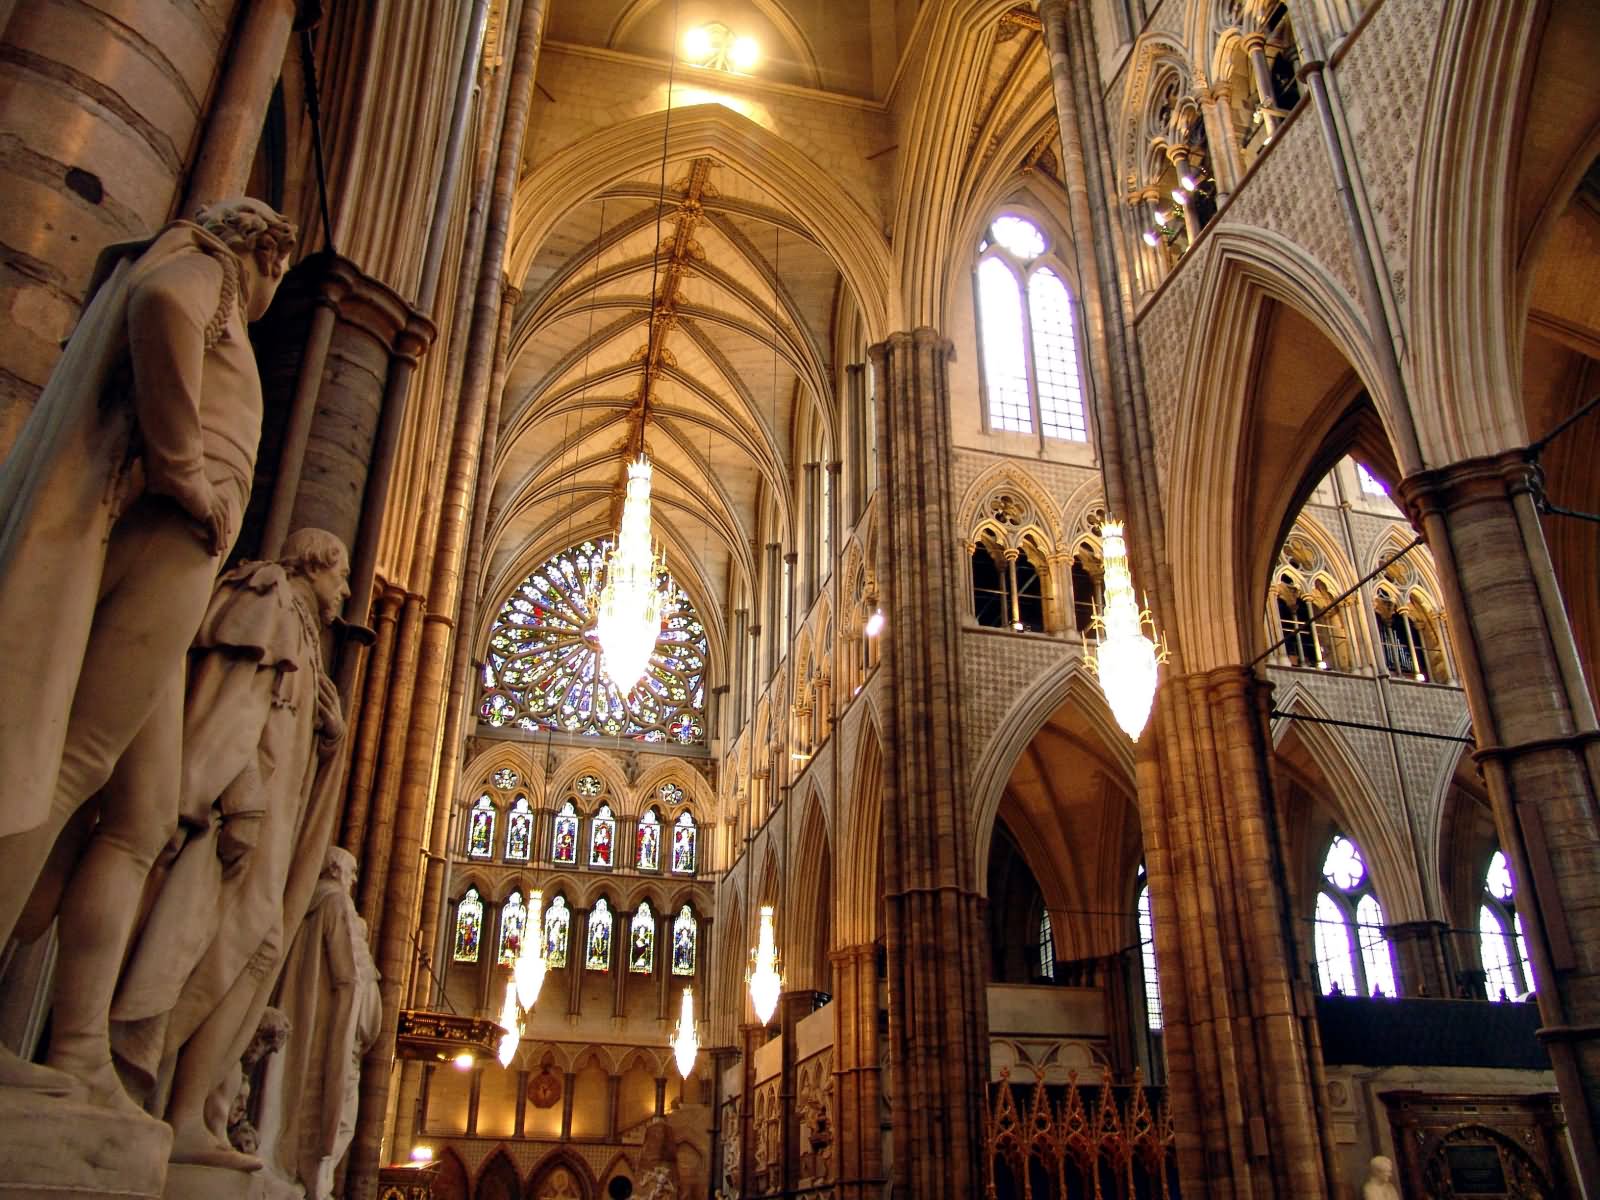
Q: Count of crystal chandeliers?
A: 6